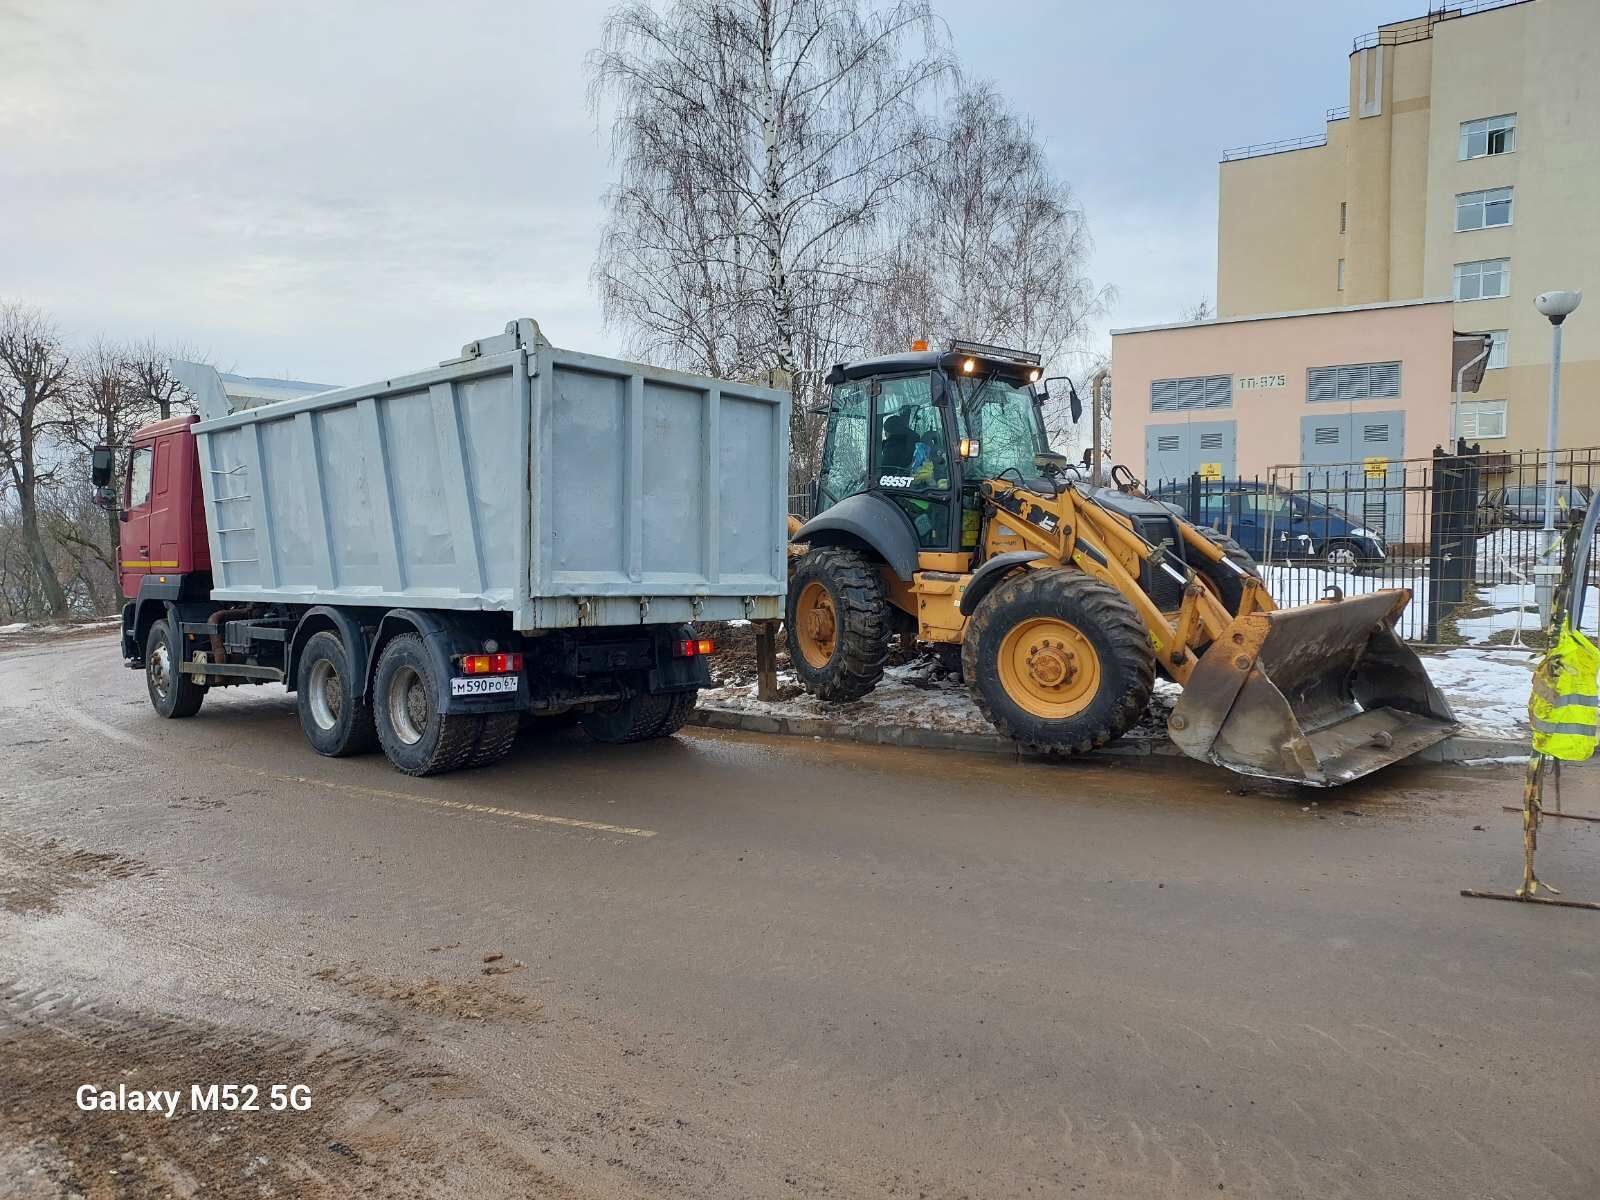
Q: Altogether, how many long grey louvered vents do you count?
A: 2